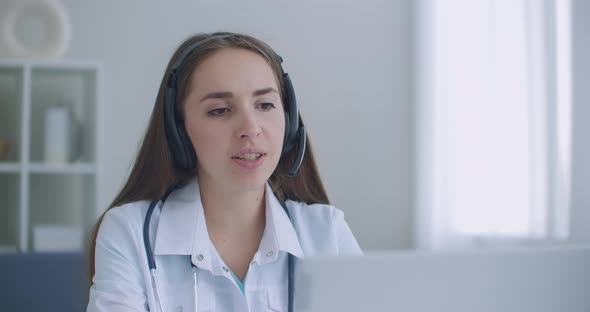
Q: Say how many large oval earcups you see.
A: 2